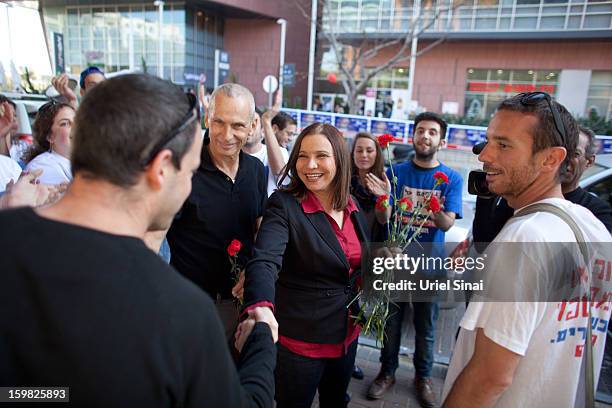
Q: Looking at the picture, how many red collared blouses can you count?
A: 1